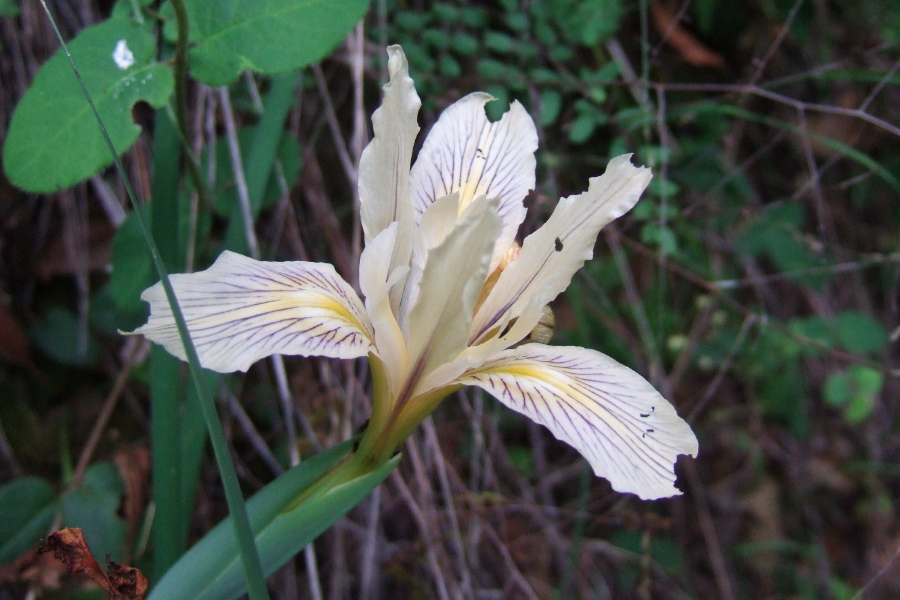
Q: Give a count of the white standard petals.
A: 3